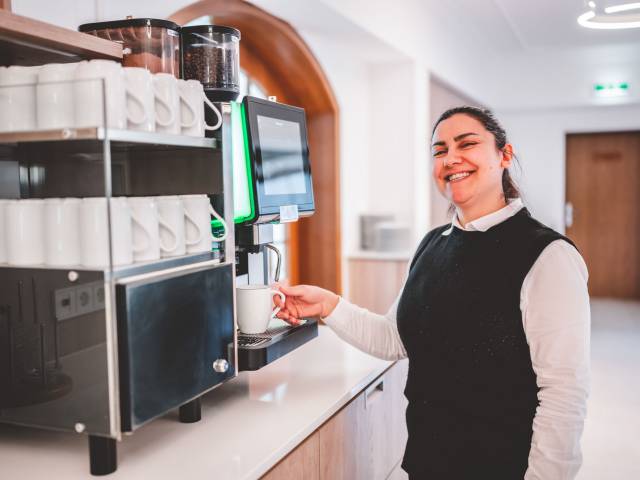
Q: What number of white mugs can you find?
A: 14